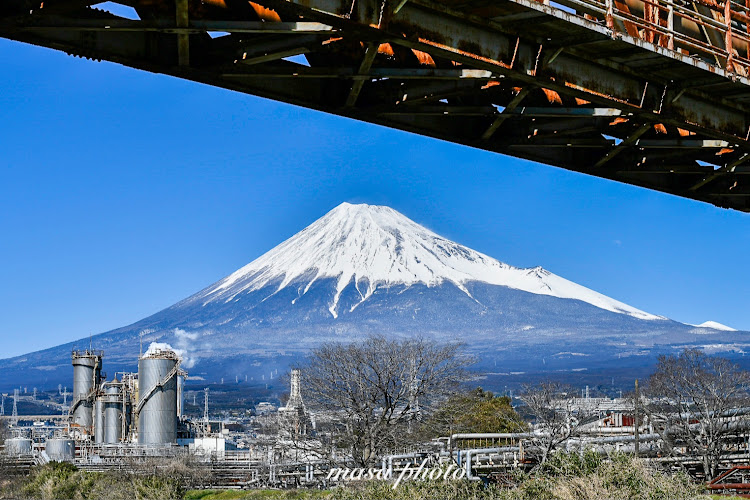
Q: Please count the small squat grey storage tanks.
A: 2